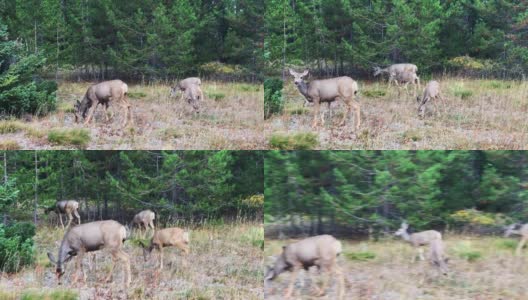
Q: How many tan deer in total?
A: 14